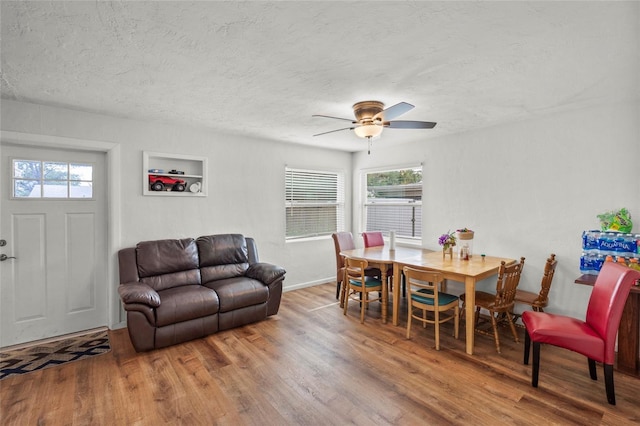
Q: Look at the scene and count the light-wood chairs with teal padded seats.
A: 2